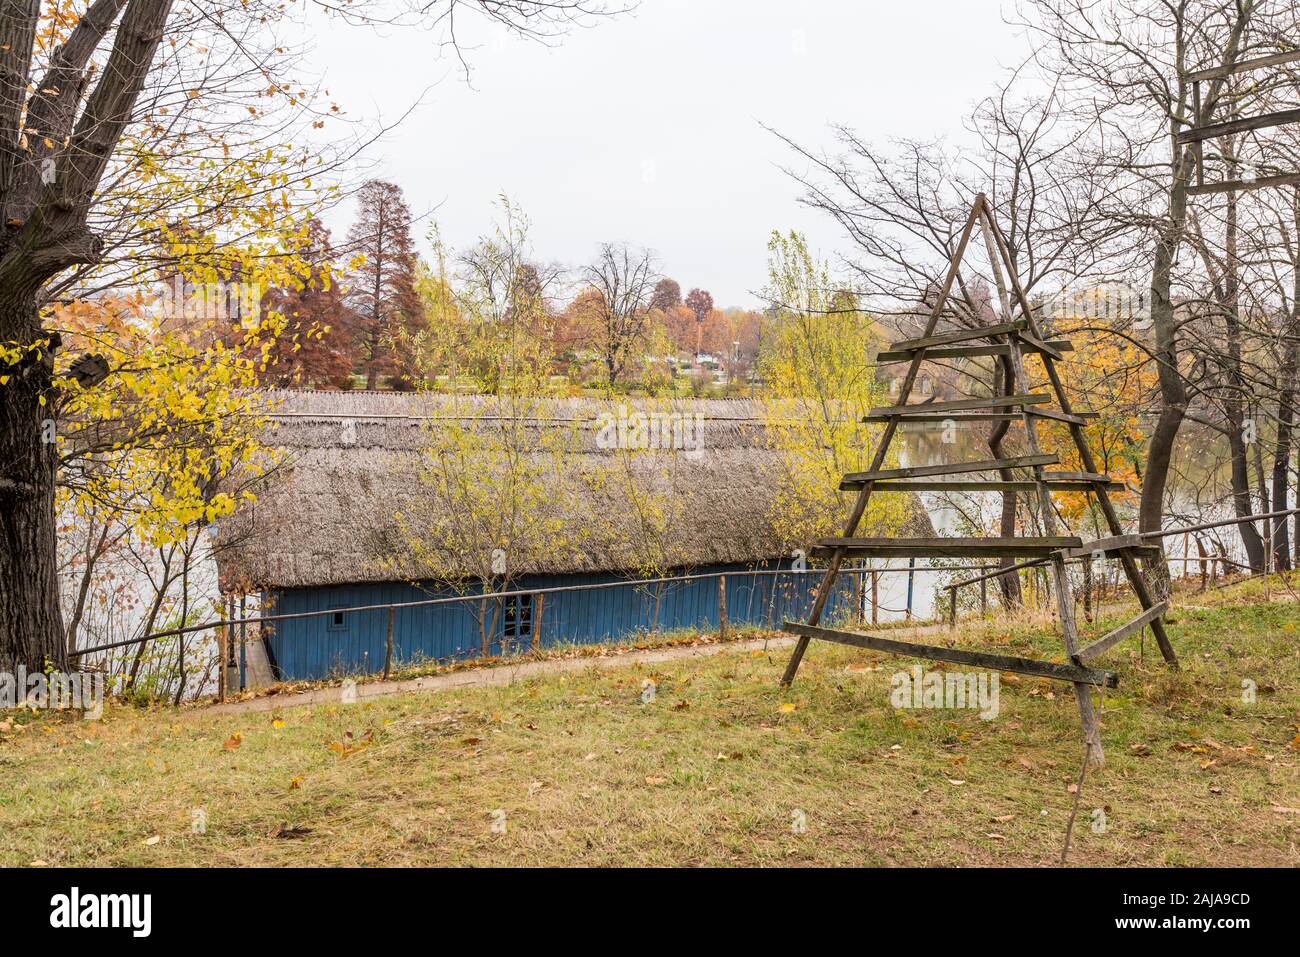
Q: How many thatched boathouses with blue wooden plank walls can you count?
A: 1